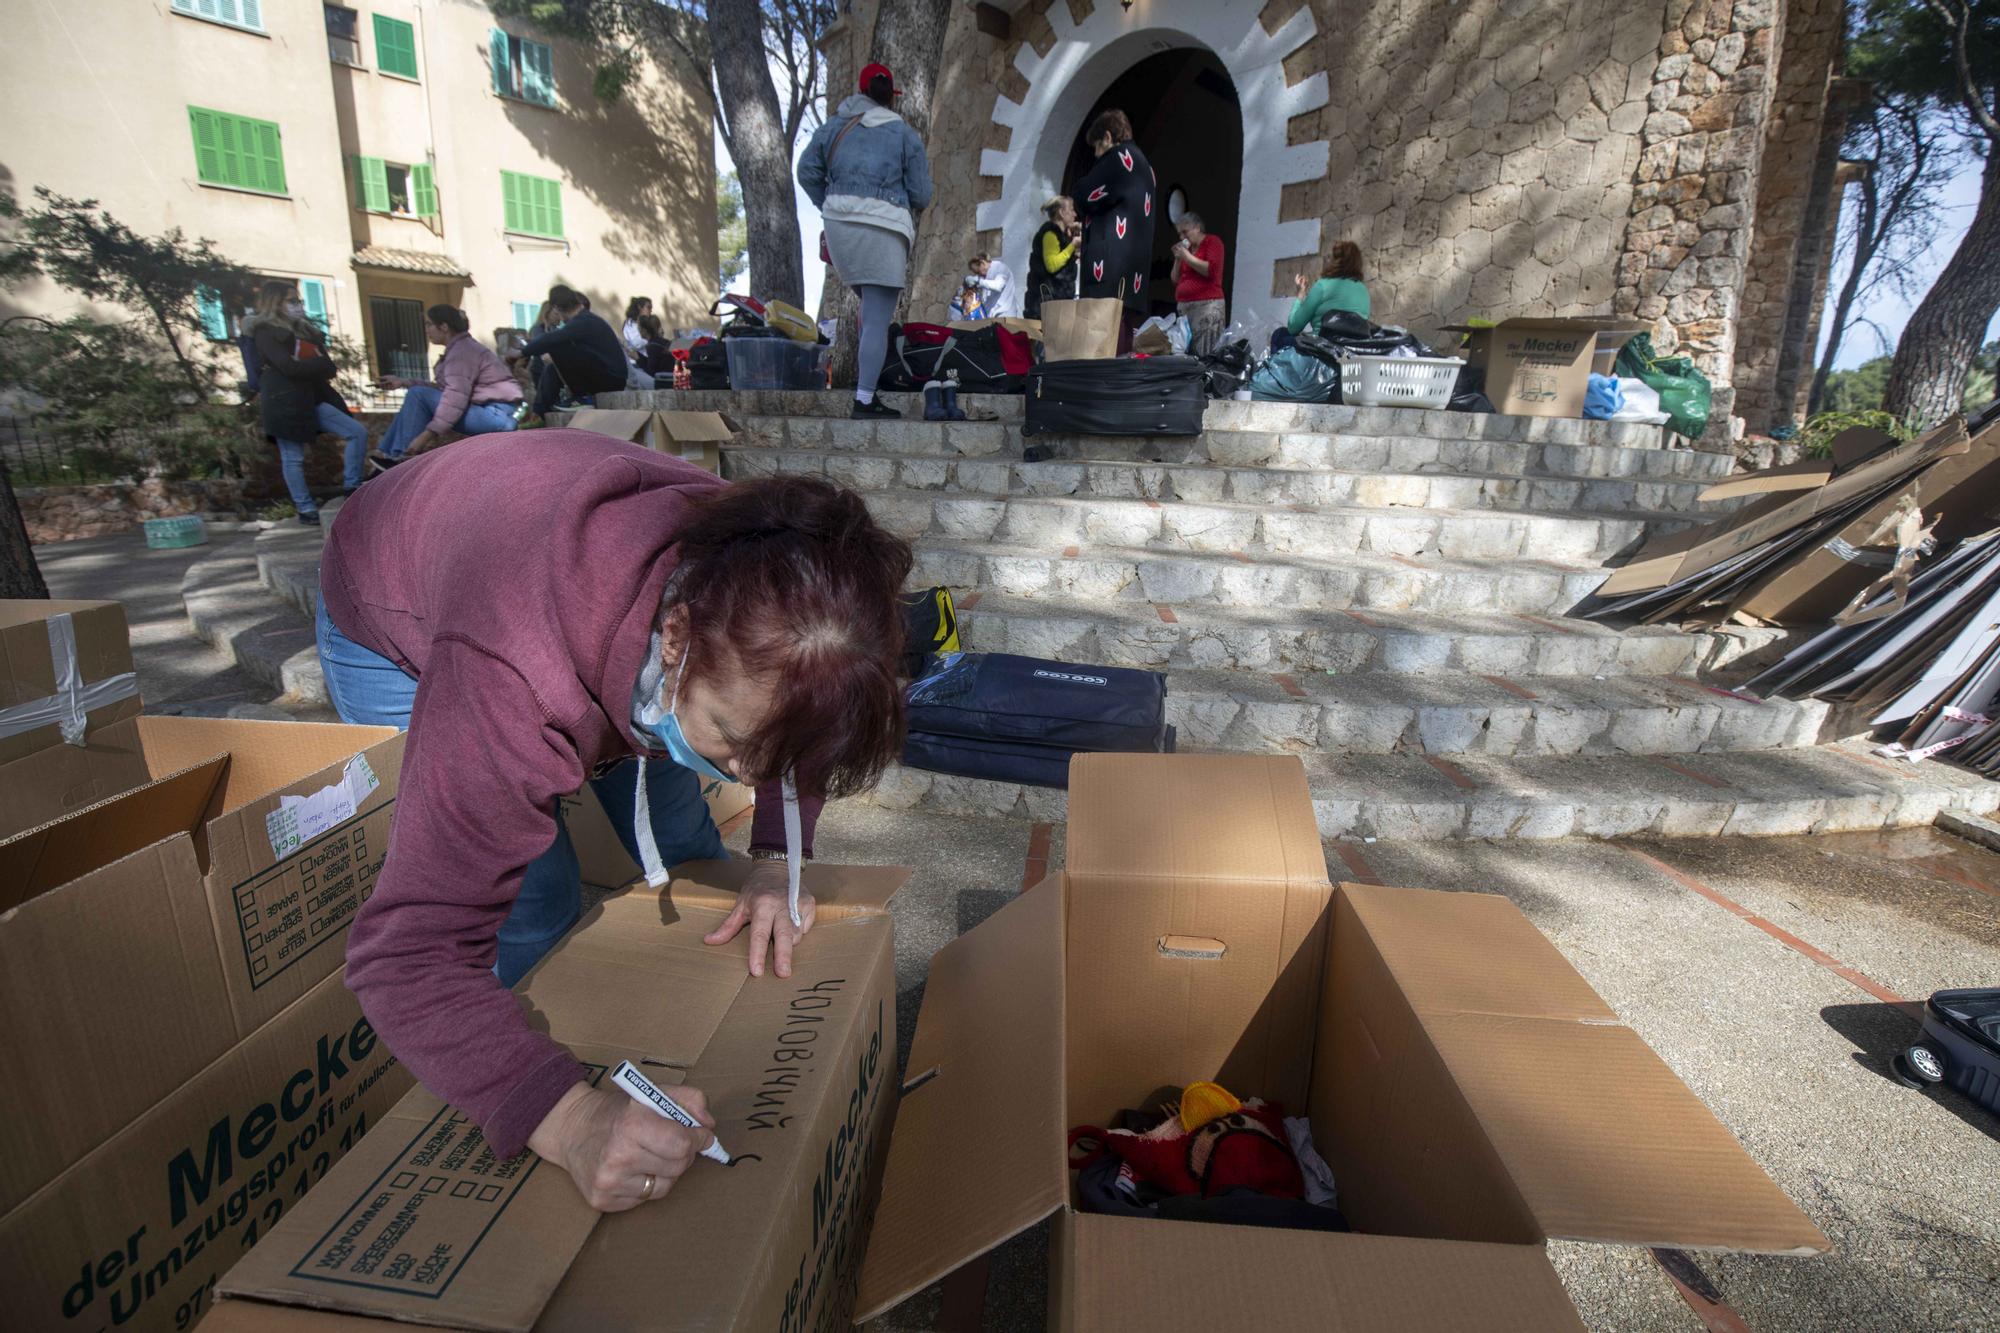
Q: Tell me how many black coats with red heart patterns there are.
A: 1